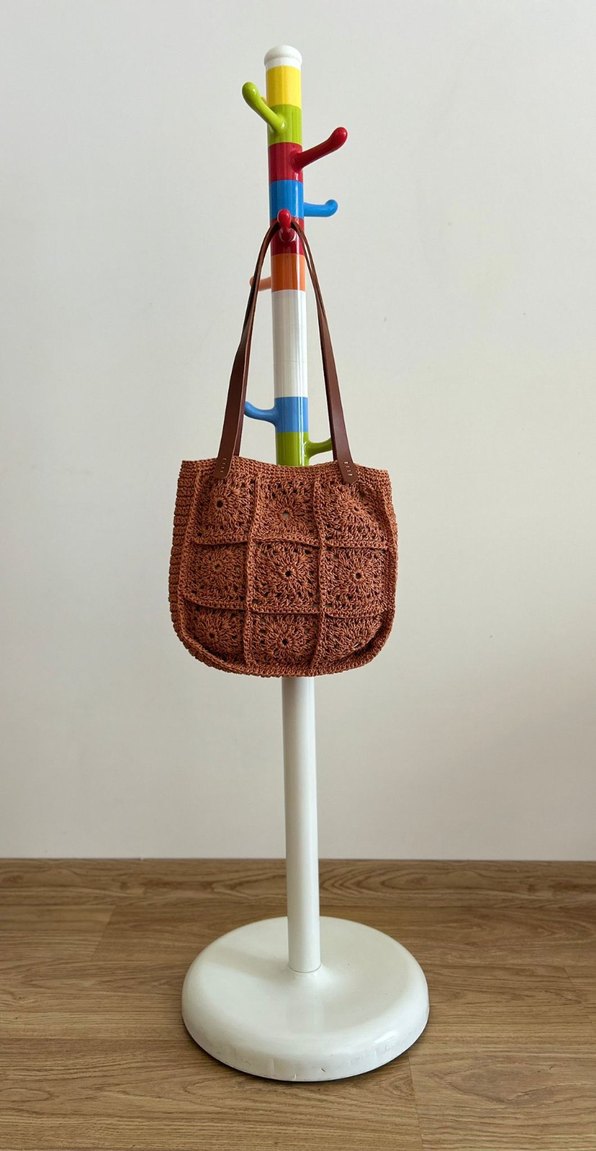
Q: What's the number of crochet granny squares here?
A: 9